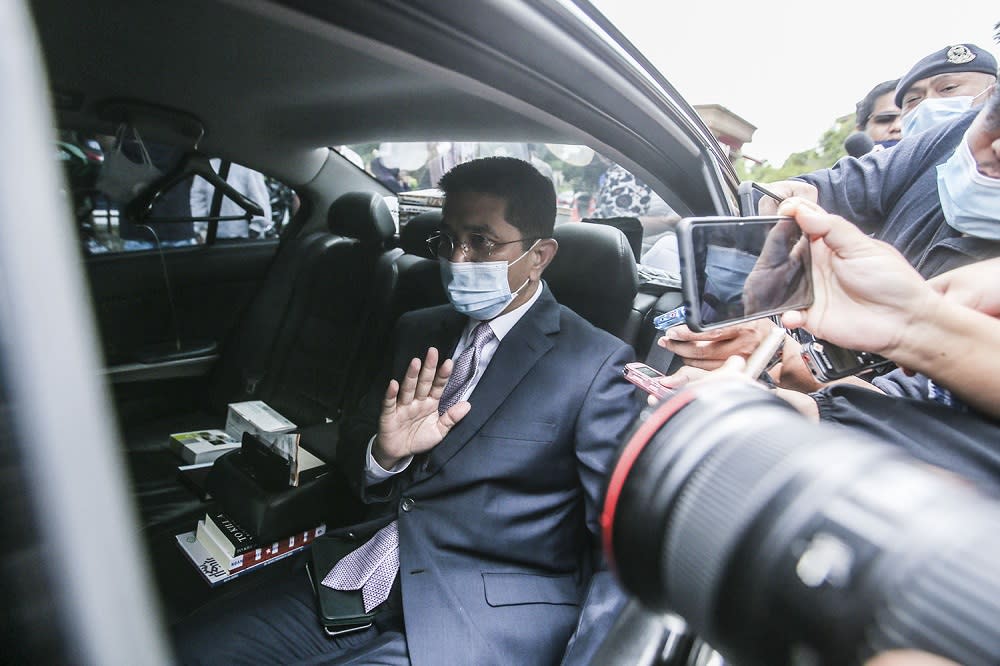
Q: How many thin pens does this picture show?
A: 1